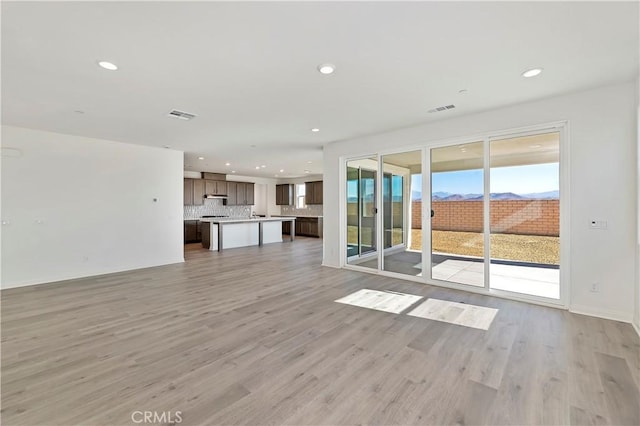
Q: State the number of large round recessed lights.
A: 3